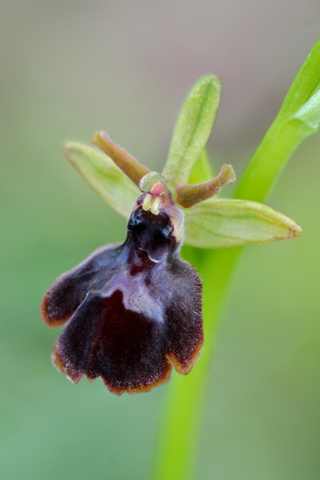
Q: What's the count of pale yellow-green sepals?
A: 3